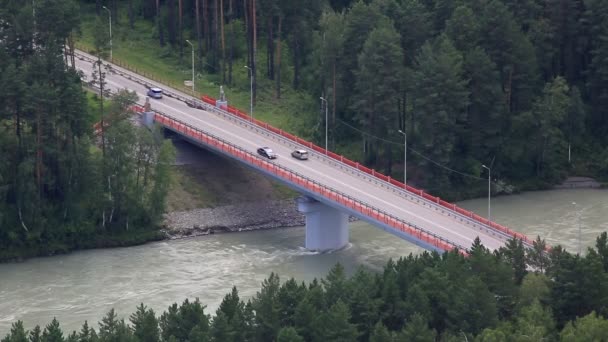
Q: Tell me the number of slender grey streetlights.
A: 7